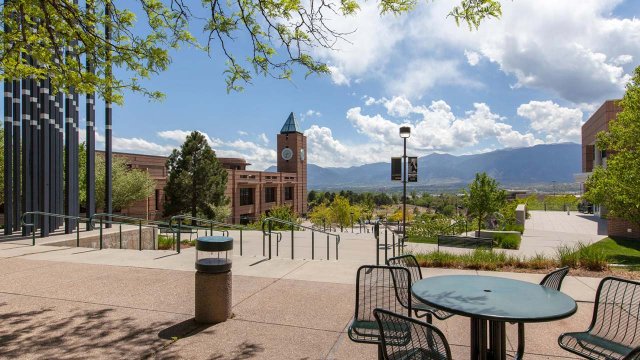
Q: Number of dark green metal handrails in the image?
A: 5